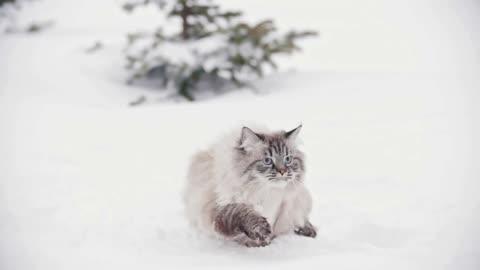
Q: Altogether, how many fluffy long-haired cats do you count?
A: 1